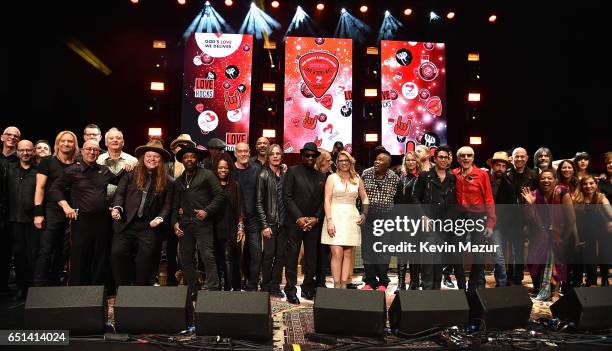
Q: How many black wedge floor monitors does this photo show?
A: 7